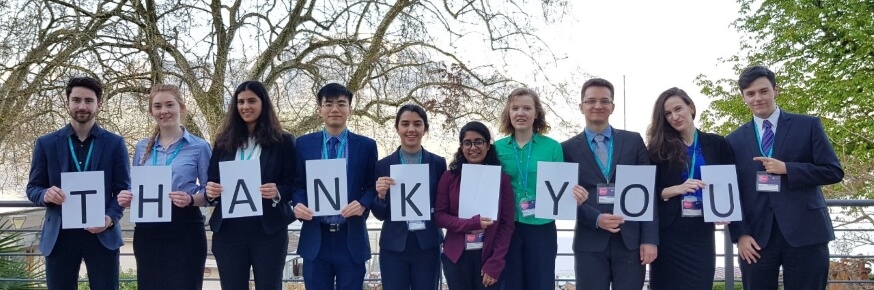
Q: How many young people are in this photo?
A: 10